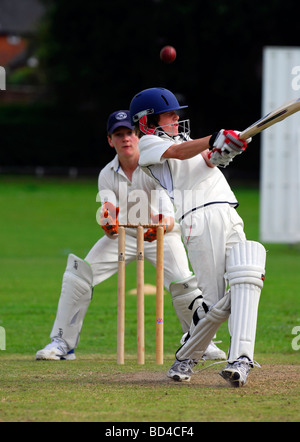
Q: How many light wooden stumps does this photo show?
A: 3